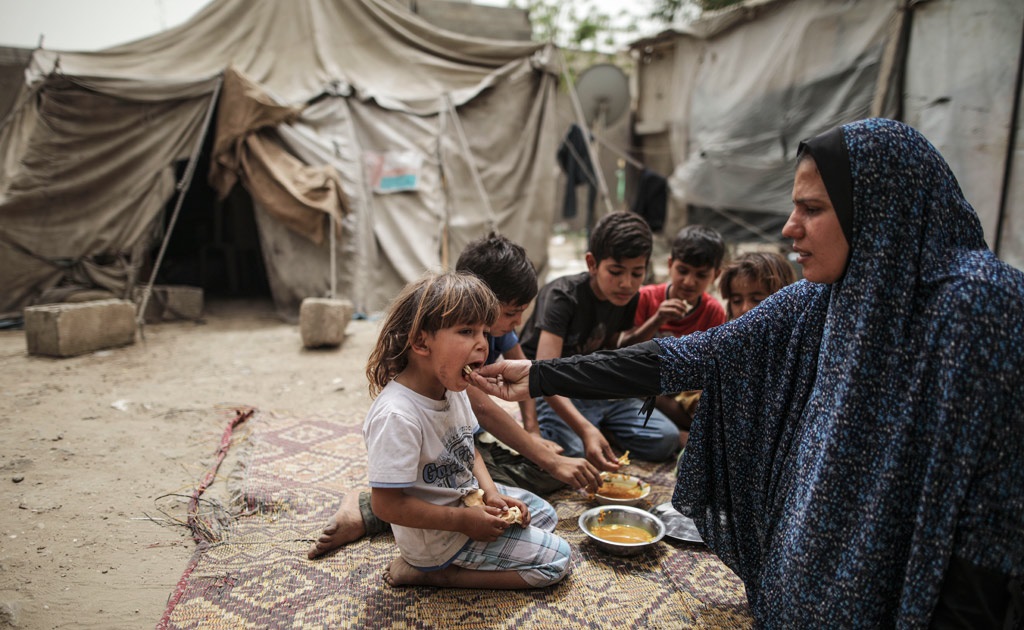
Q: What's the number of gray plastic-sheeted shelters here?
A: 1